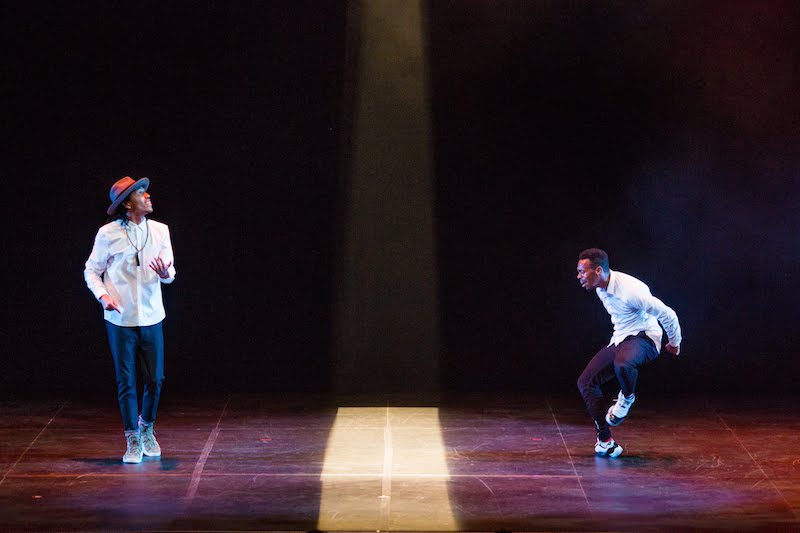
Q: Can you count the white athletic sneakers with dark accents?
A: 2